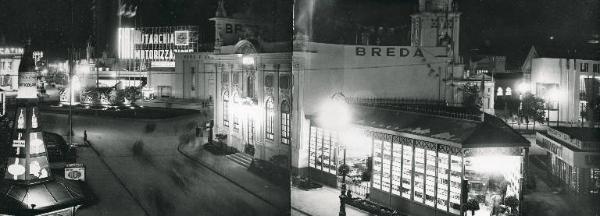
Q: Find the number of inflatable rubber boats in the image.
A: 0